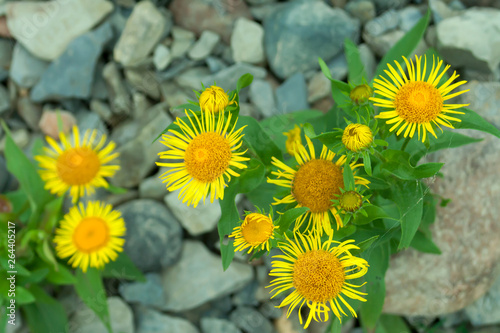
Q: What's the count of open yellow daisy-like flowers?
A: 7